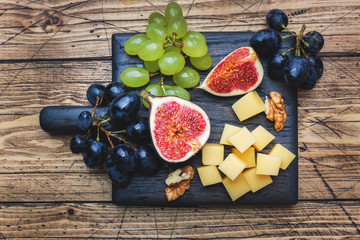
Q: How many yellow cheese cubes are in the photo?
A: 12